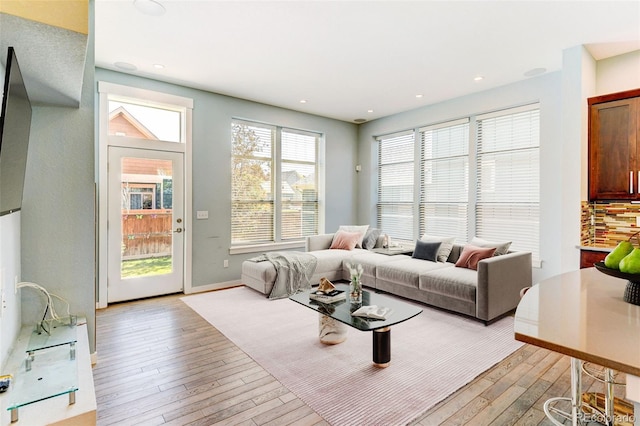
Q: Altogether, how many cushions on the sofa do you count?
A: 7